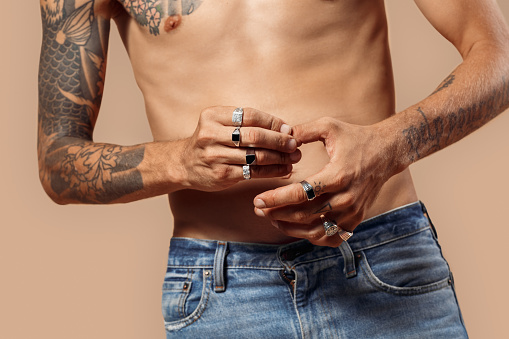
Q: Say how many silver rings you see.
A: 7